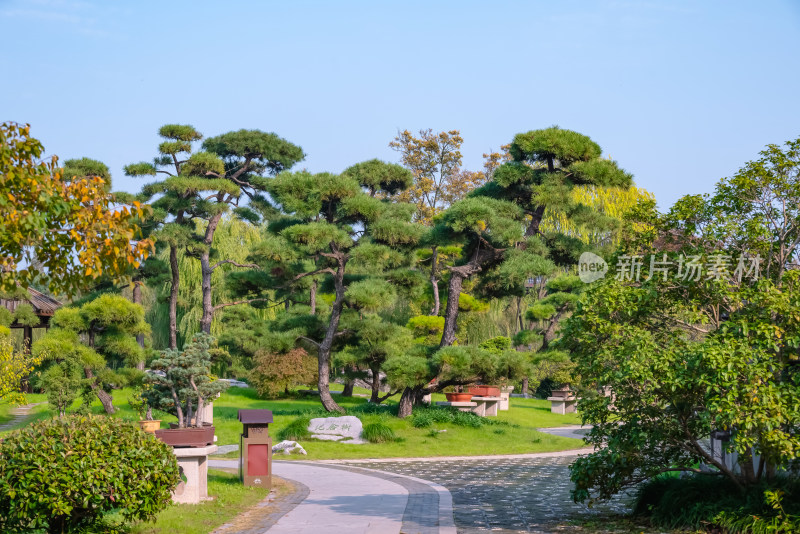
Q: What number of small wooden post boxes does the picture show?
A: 1